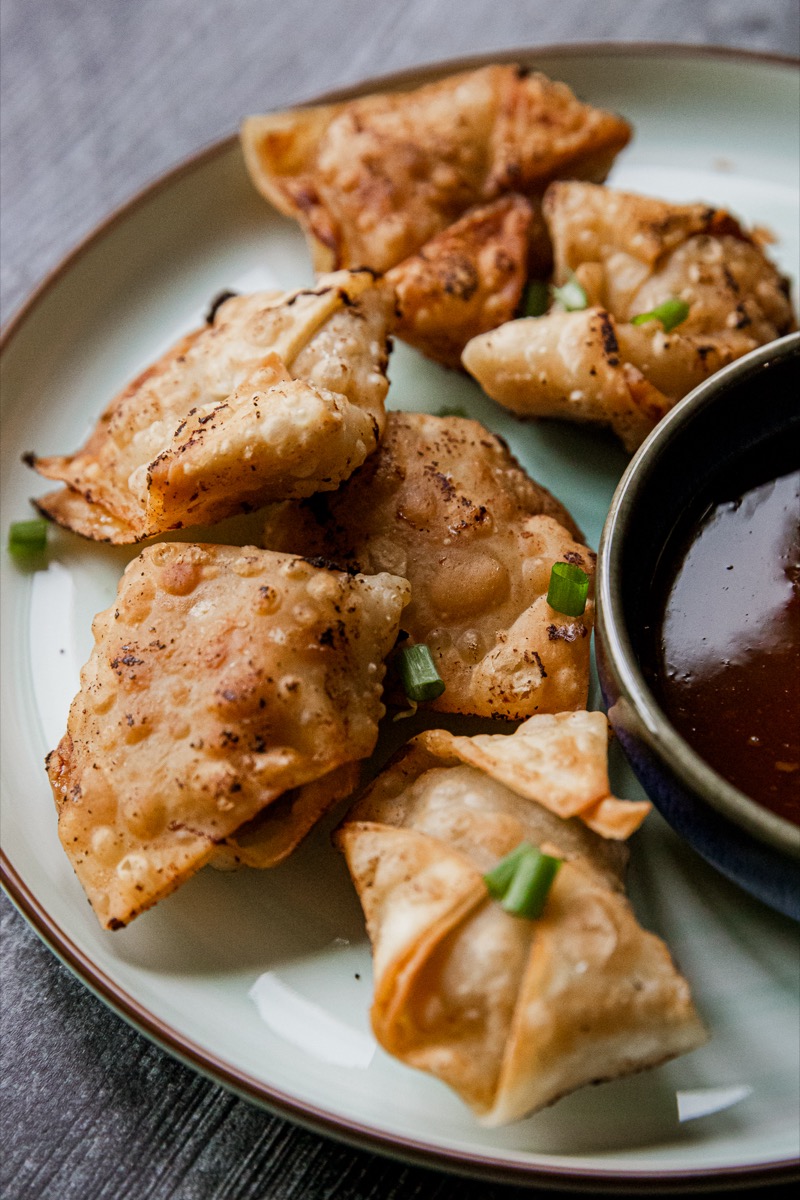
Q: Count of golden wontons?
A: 6